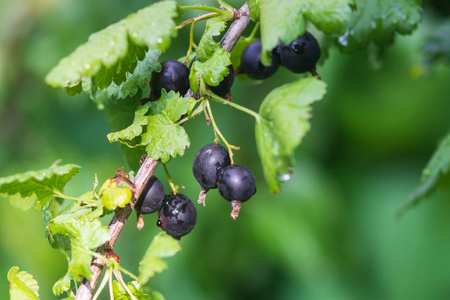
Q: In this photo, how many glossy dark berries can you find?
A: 8